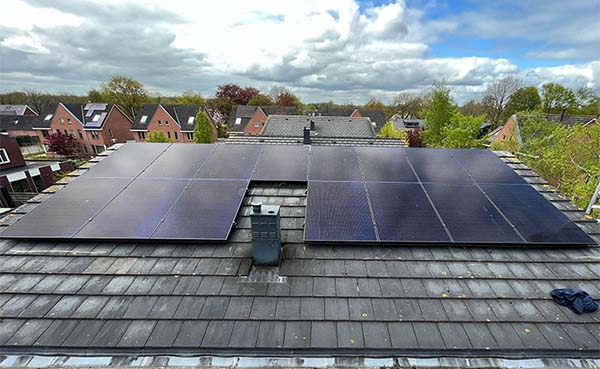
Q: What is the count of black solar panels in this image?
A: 15